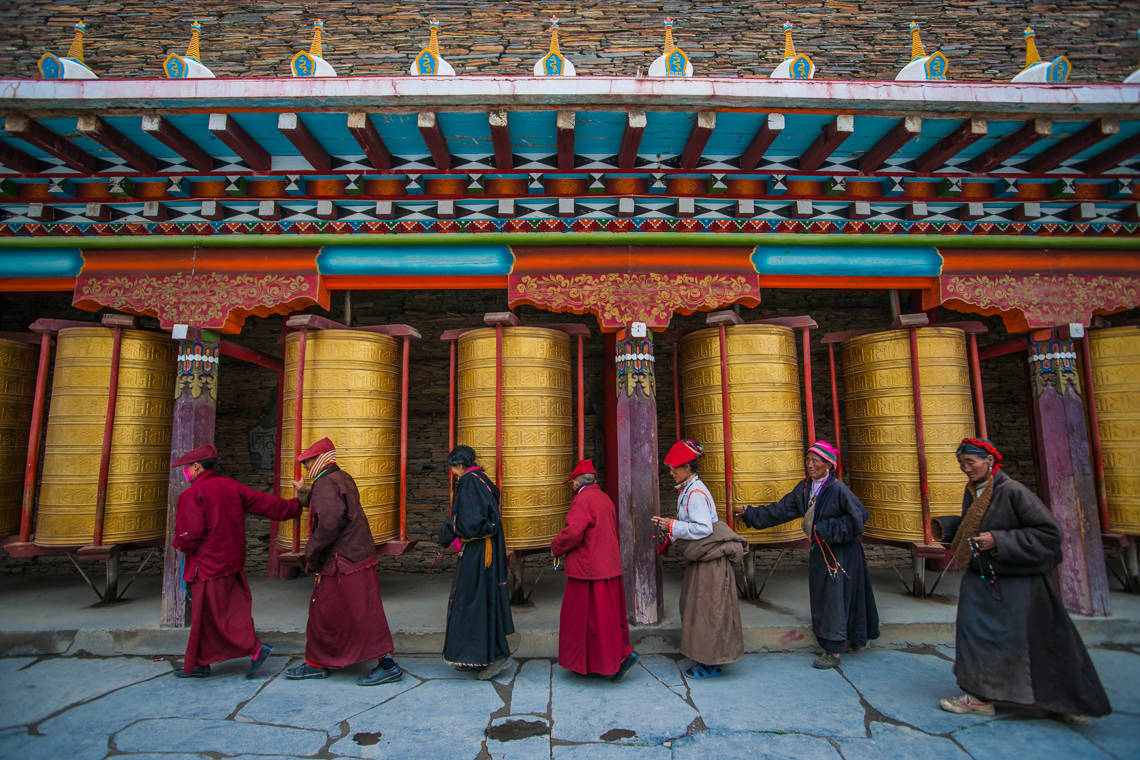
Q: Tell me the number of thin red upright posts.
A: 14